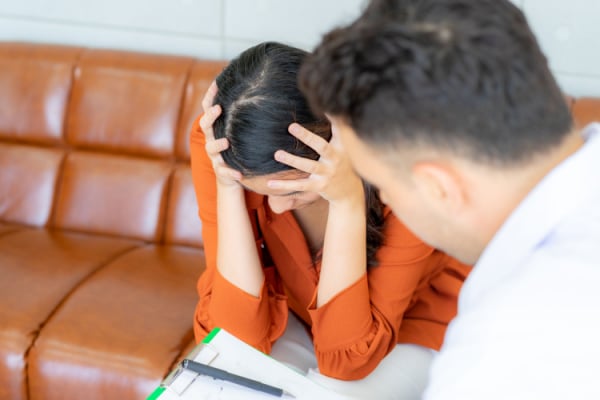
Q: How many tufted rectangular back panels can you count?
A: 6